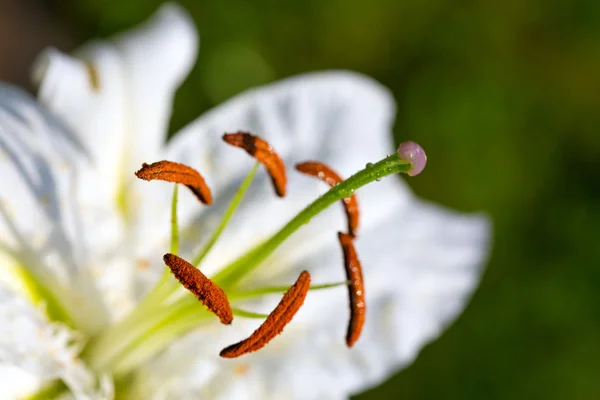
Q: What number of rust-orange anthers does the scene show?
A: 6